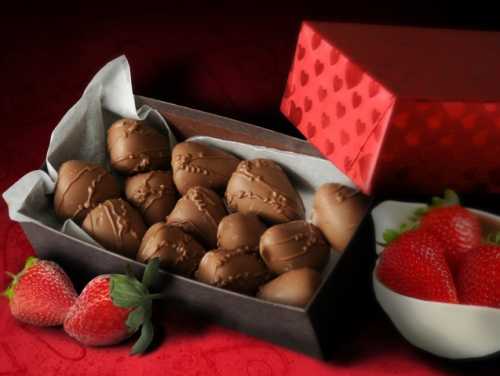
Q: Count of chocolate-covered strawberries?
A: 13